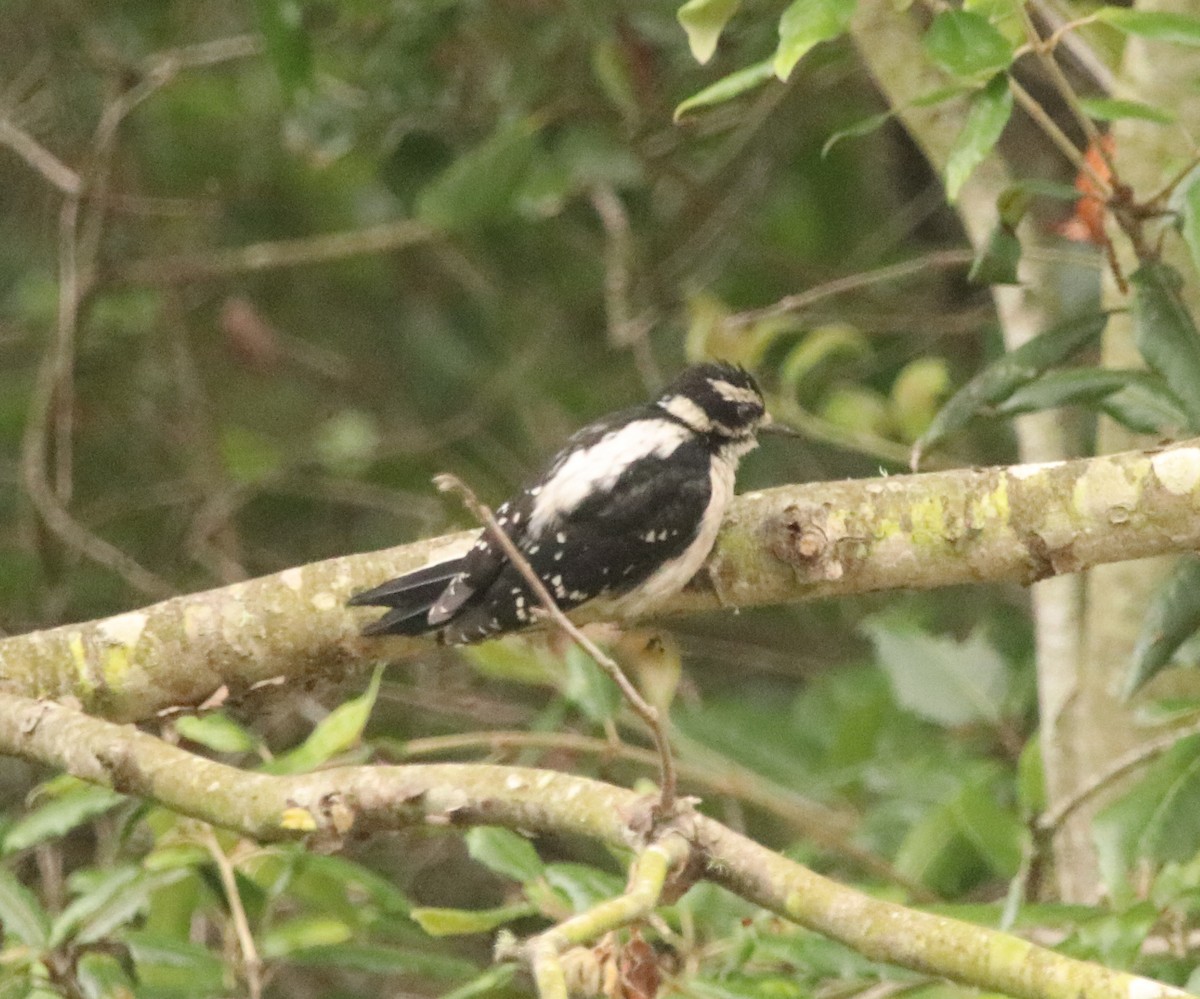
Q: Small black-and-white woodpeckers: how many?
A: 1